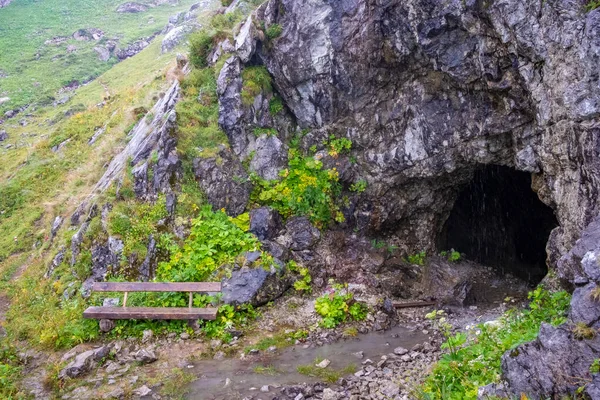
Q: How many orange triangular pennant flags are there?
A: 0